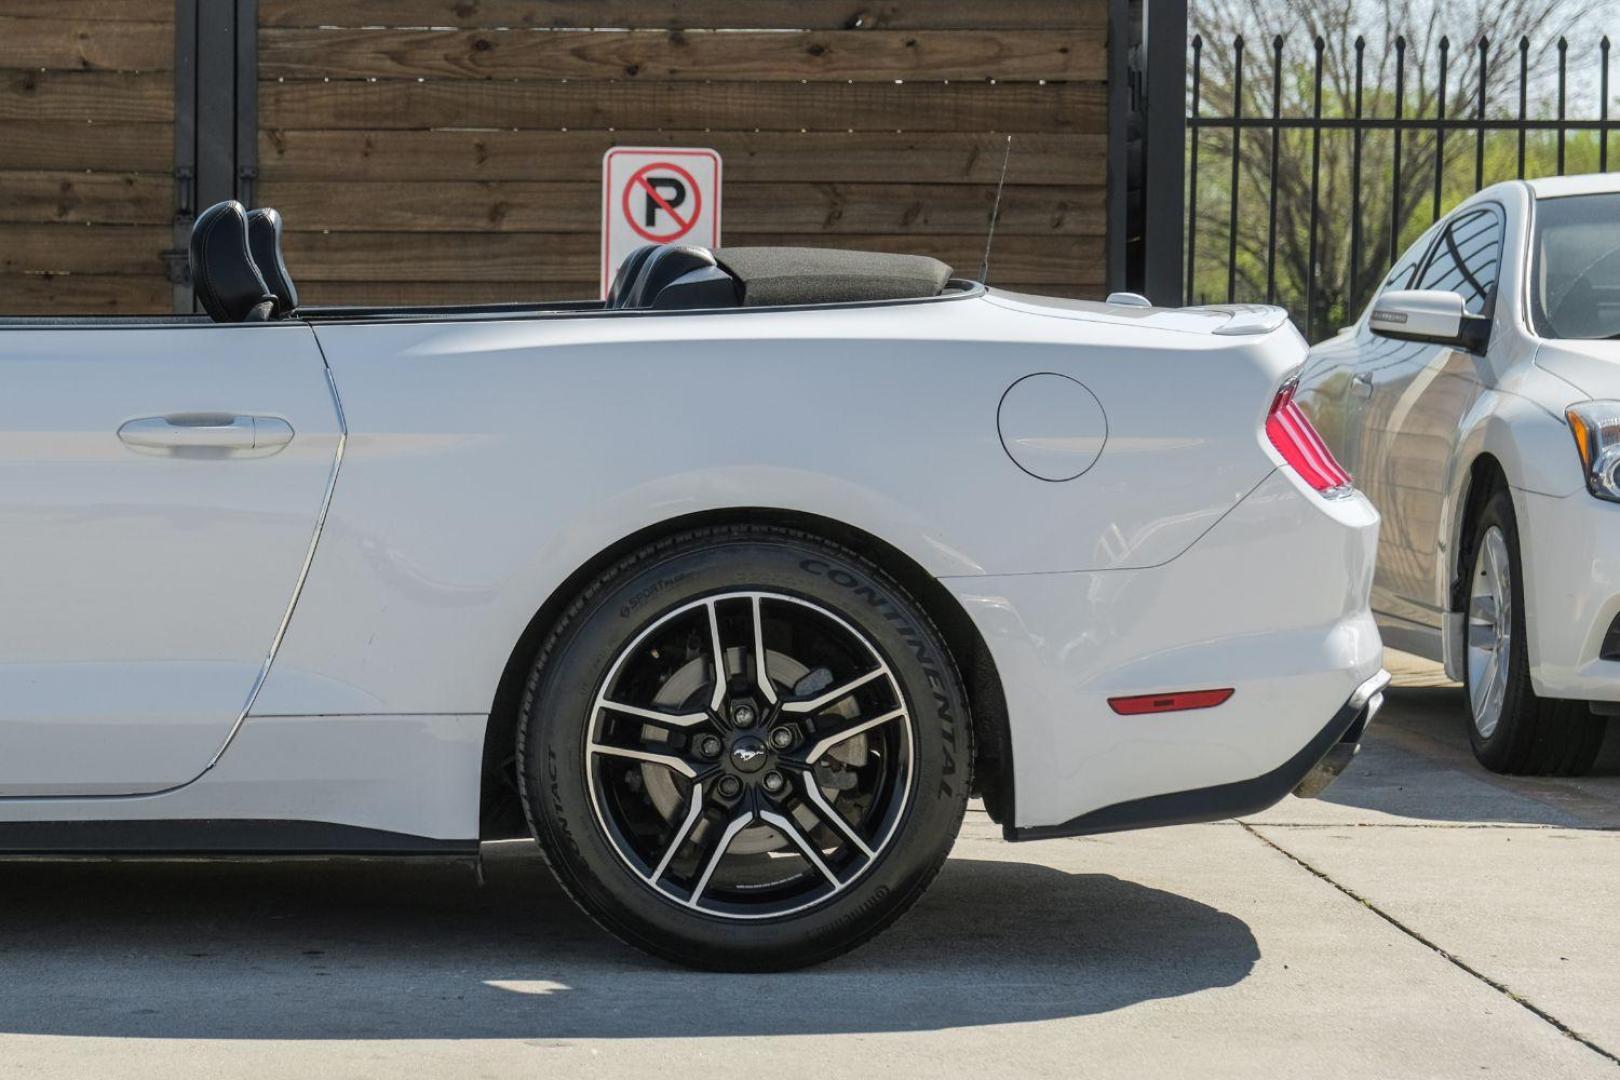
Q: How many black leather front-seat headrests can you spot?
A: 2